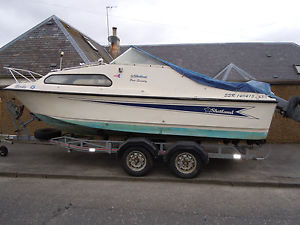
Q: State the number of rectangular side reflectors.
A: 2